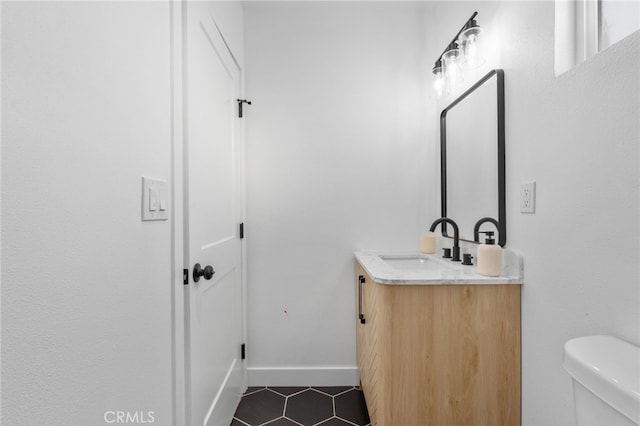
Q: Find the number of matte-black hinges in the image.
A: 3